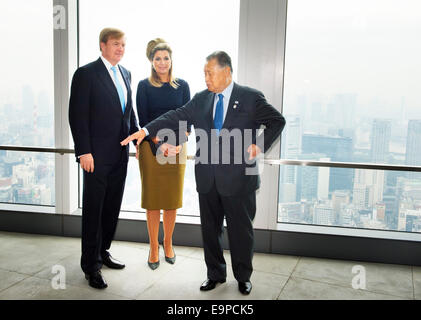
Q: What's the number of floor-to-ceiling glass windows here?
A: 3